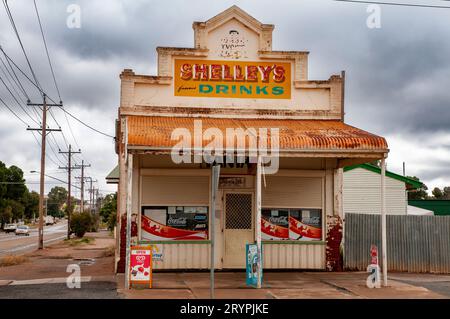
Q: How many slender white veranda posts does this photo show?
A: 3